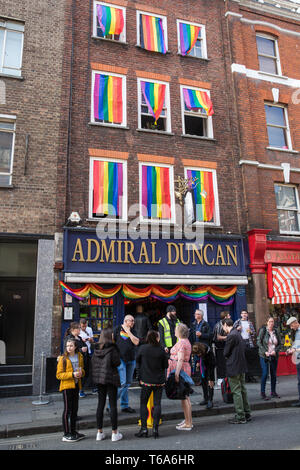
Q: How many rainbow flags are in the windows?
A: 9